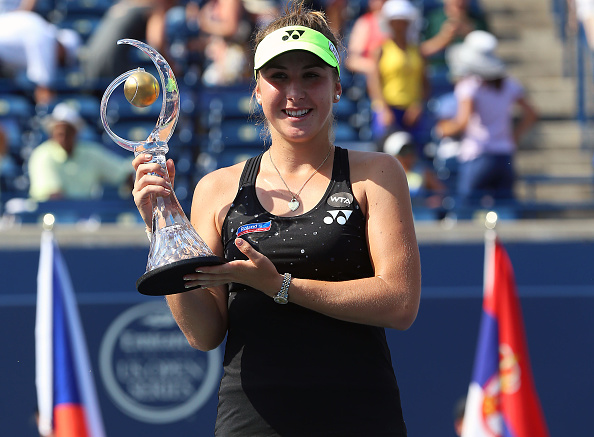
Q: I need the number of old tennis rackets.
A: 0